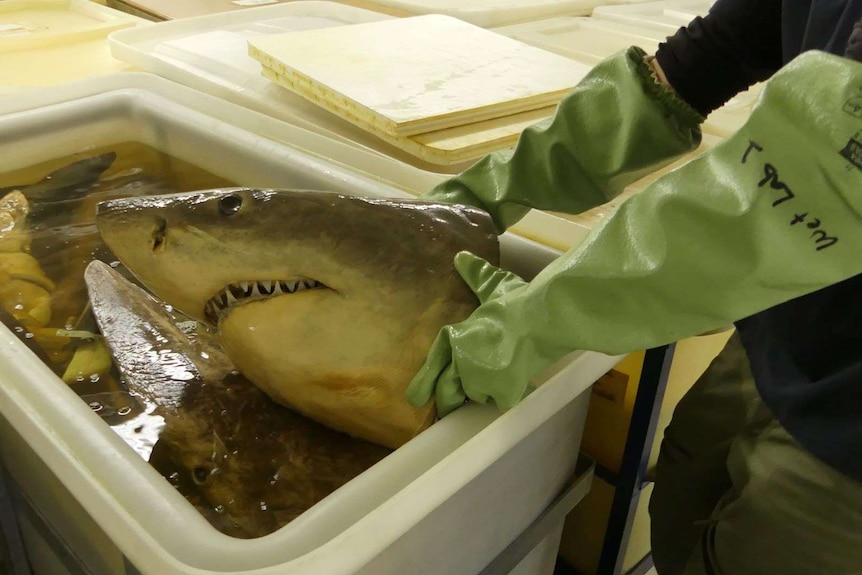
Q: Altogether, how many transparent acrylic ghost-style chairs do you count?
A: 0